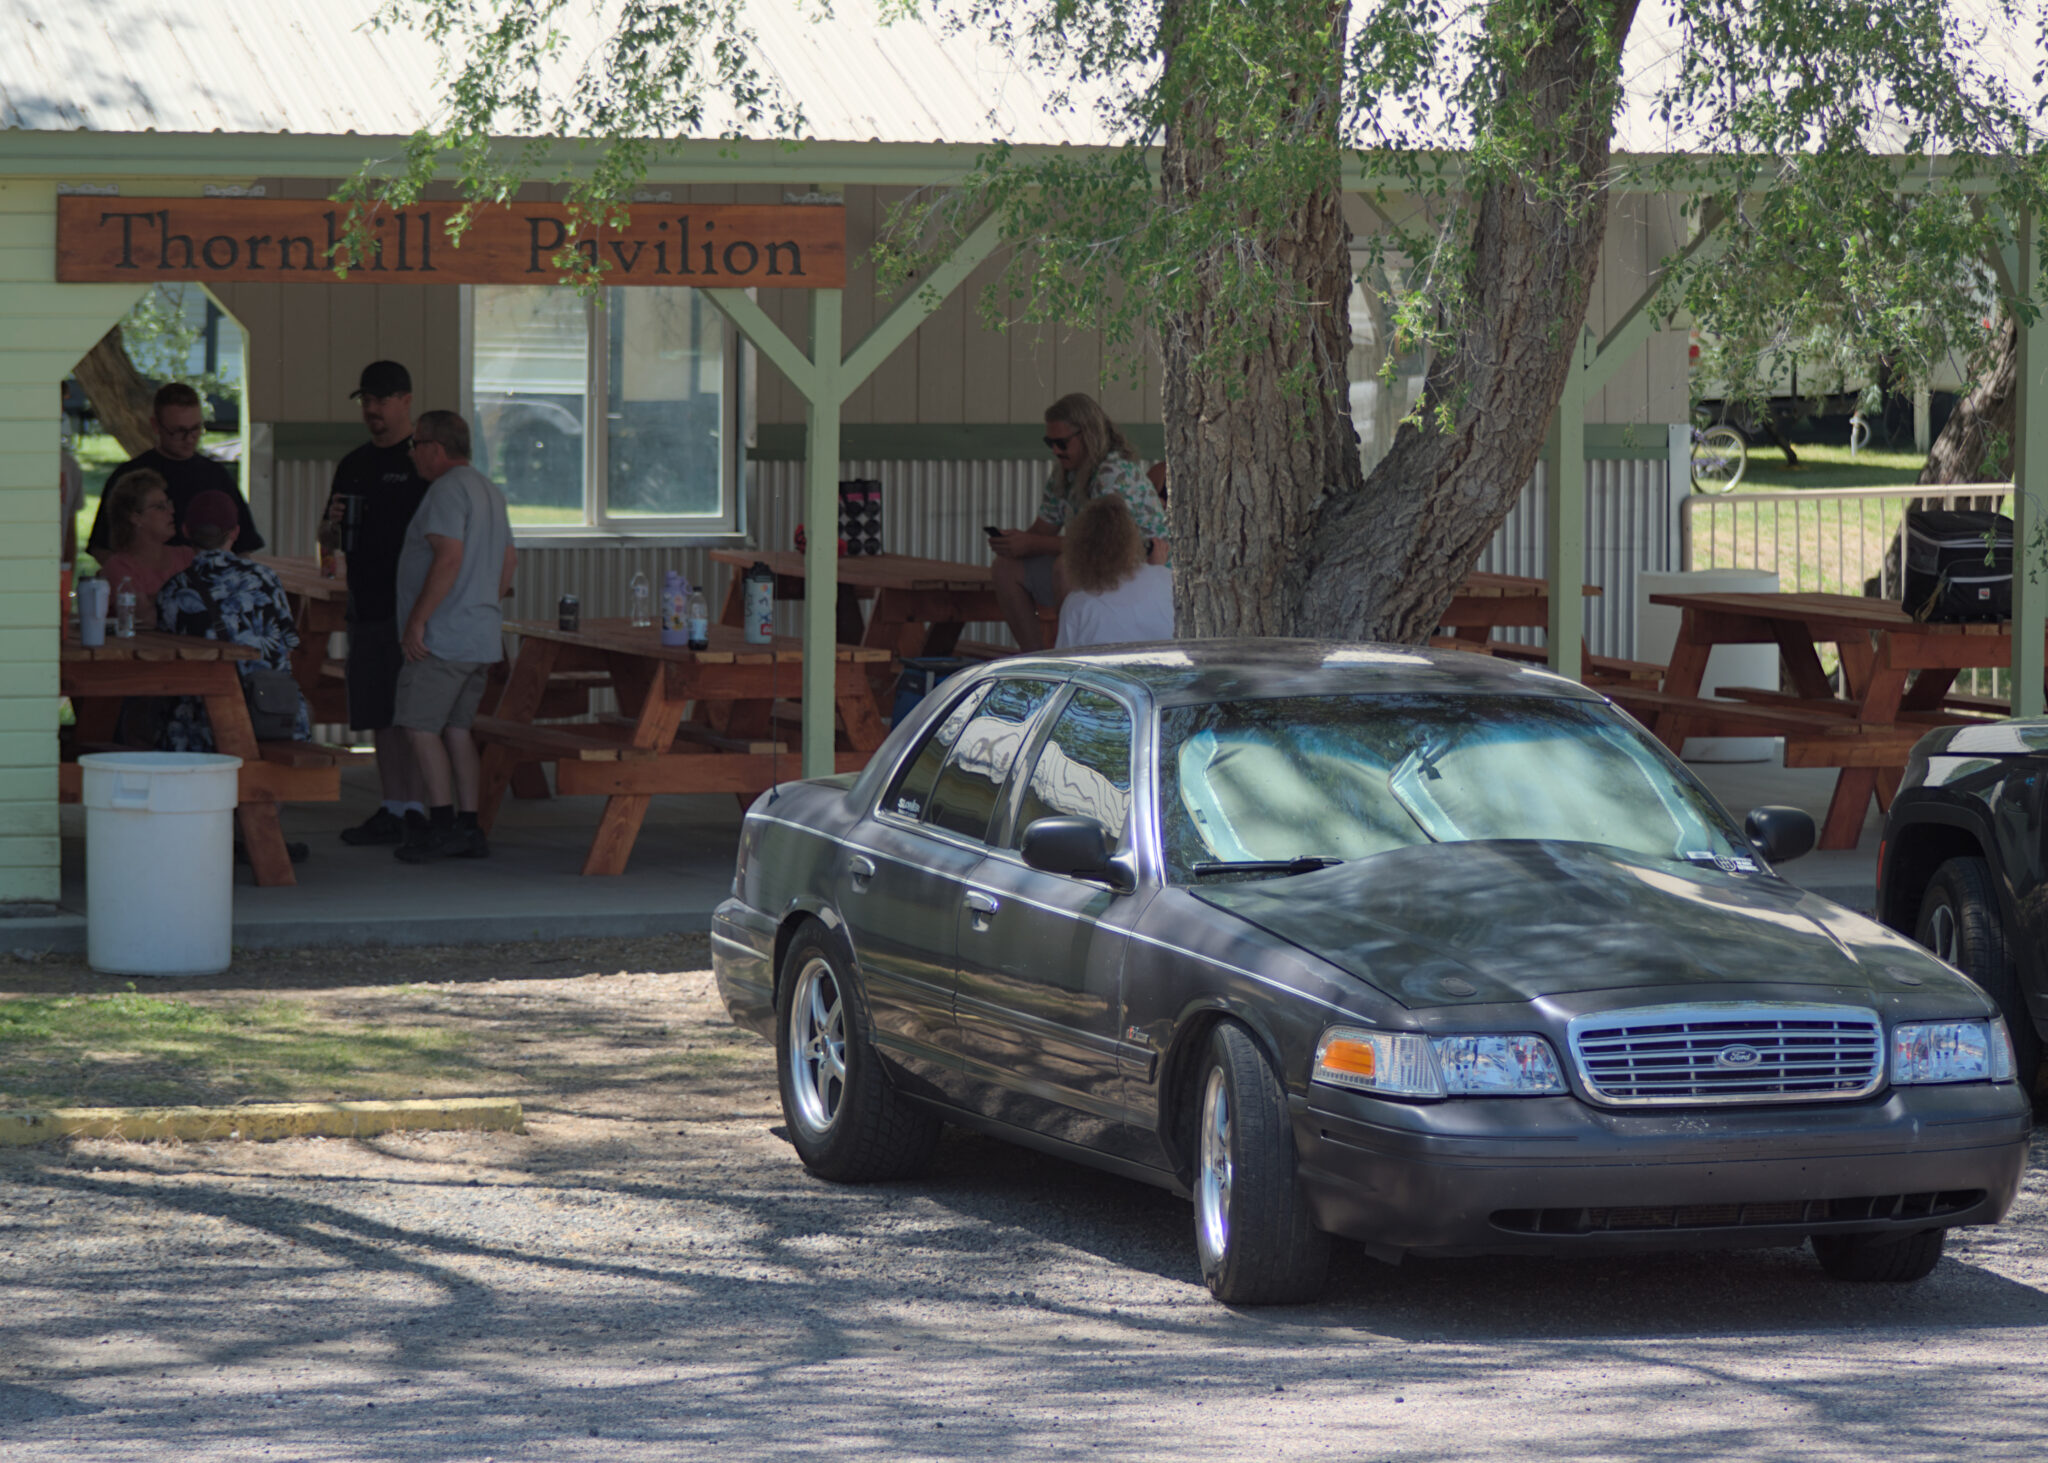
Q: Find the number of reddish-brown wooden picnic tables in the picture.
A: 6